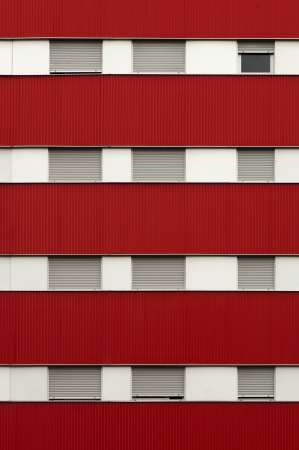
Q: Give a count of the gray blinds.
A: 12